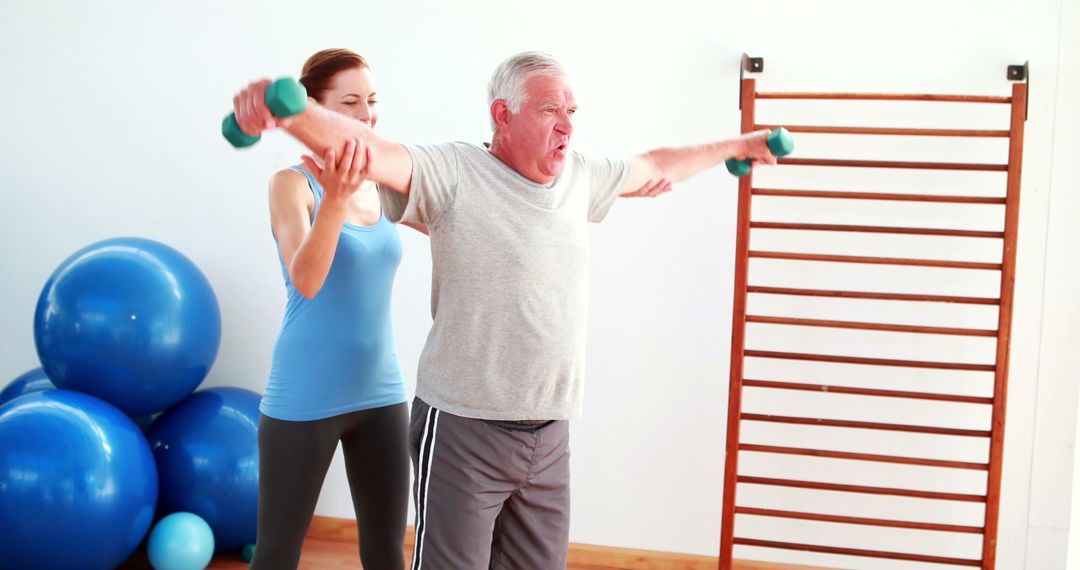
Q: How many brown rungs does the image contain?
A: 15